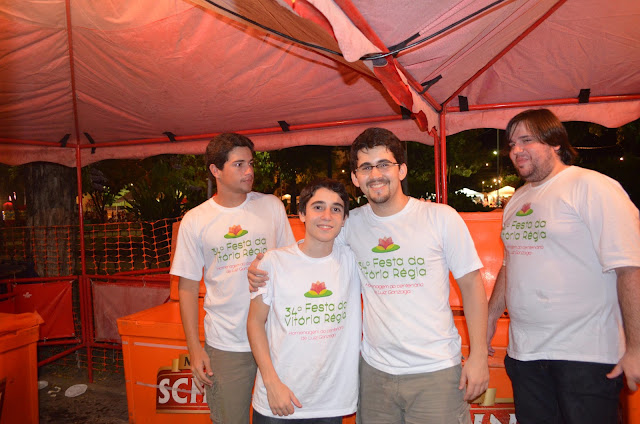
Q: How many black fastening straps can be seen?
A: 9